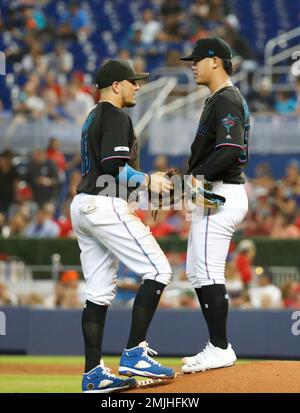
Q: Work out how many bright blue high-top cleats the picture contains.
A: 2